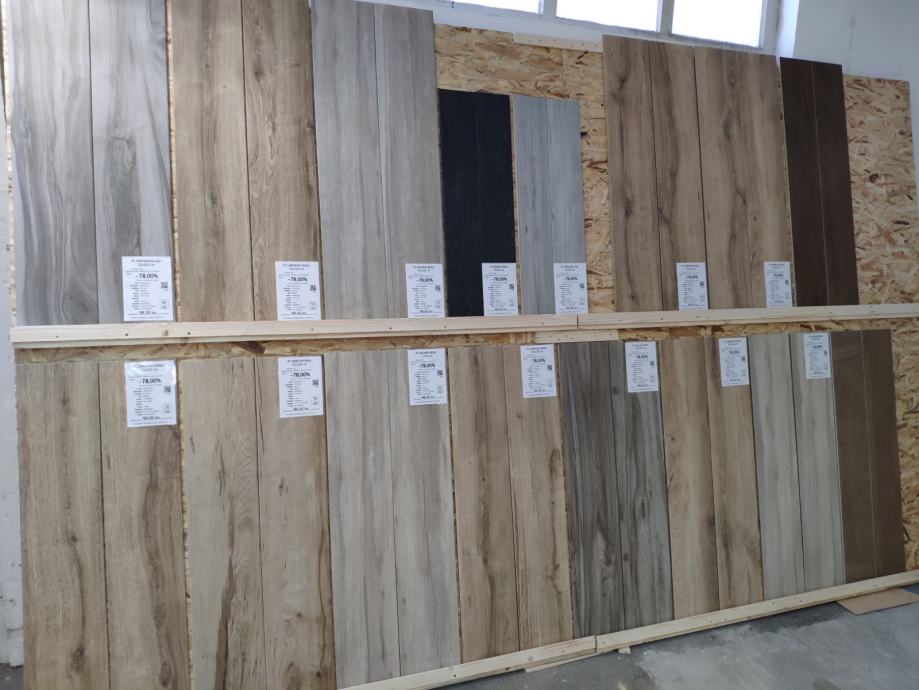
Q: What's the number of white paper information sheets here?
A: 14